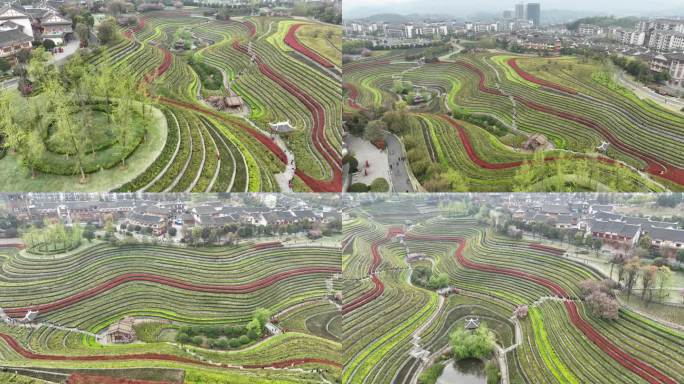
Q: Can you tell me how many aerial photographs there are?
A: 4